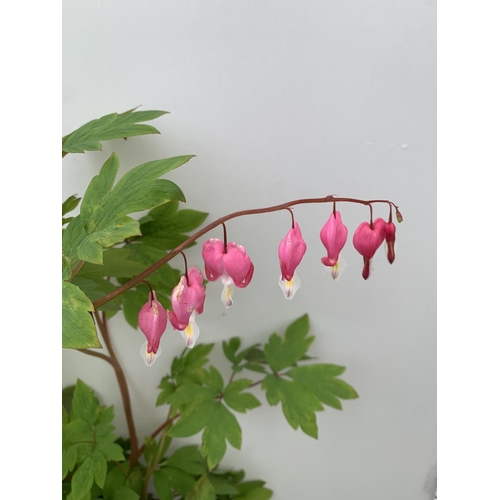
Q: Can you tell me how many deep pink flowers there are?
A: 7